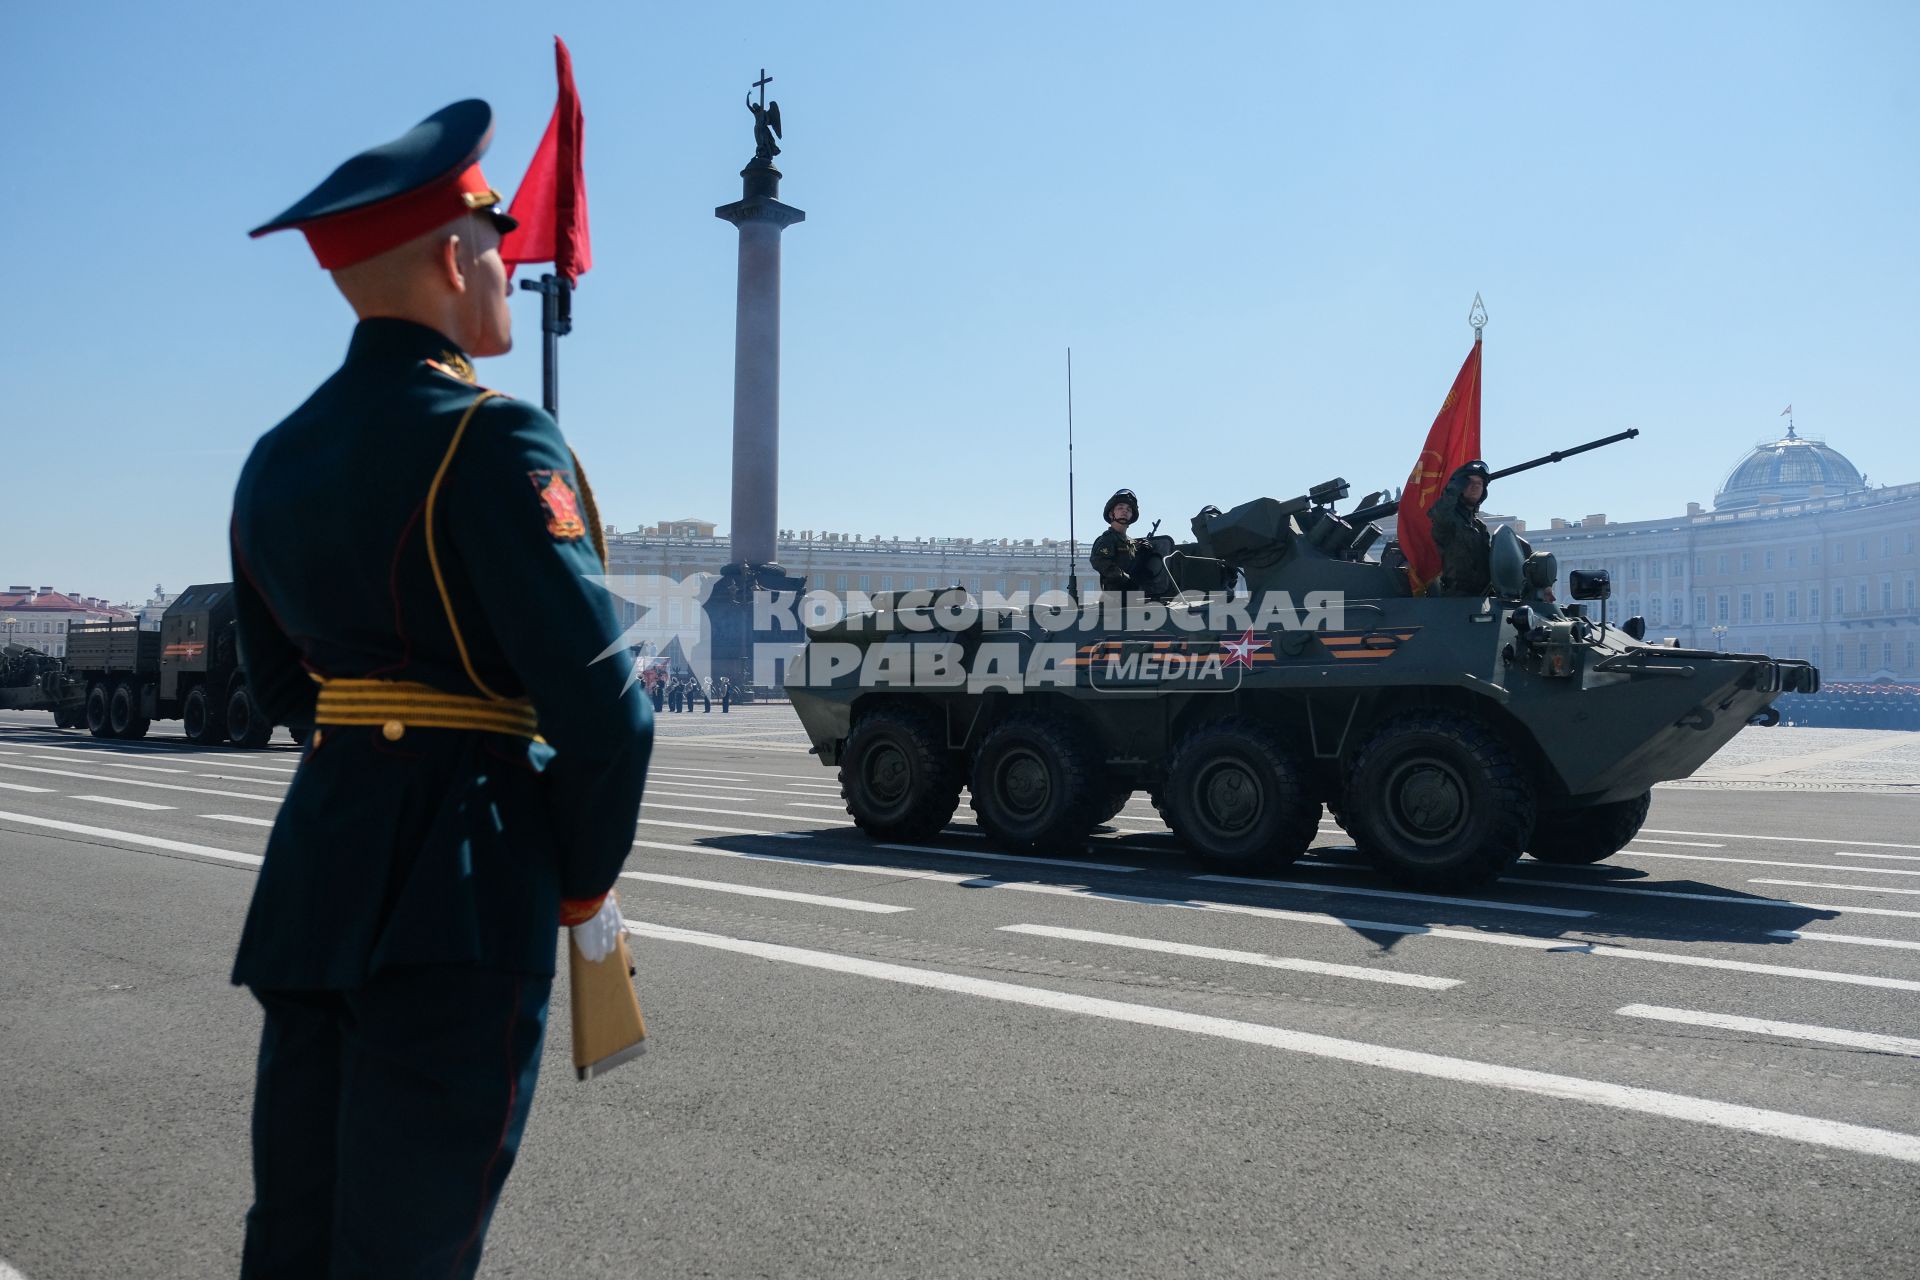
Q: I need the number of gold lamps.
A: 0